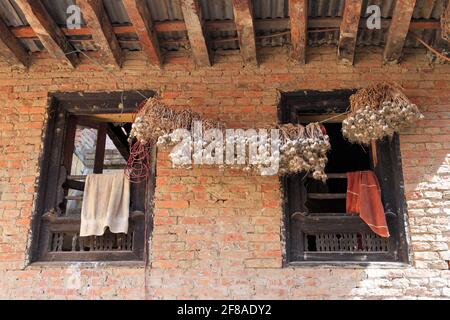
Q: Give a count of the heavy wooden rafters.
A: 9